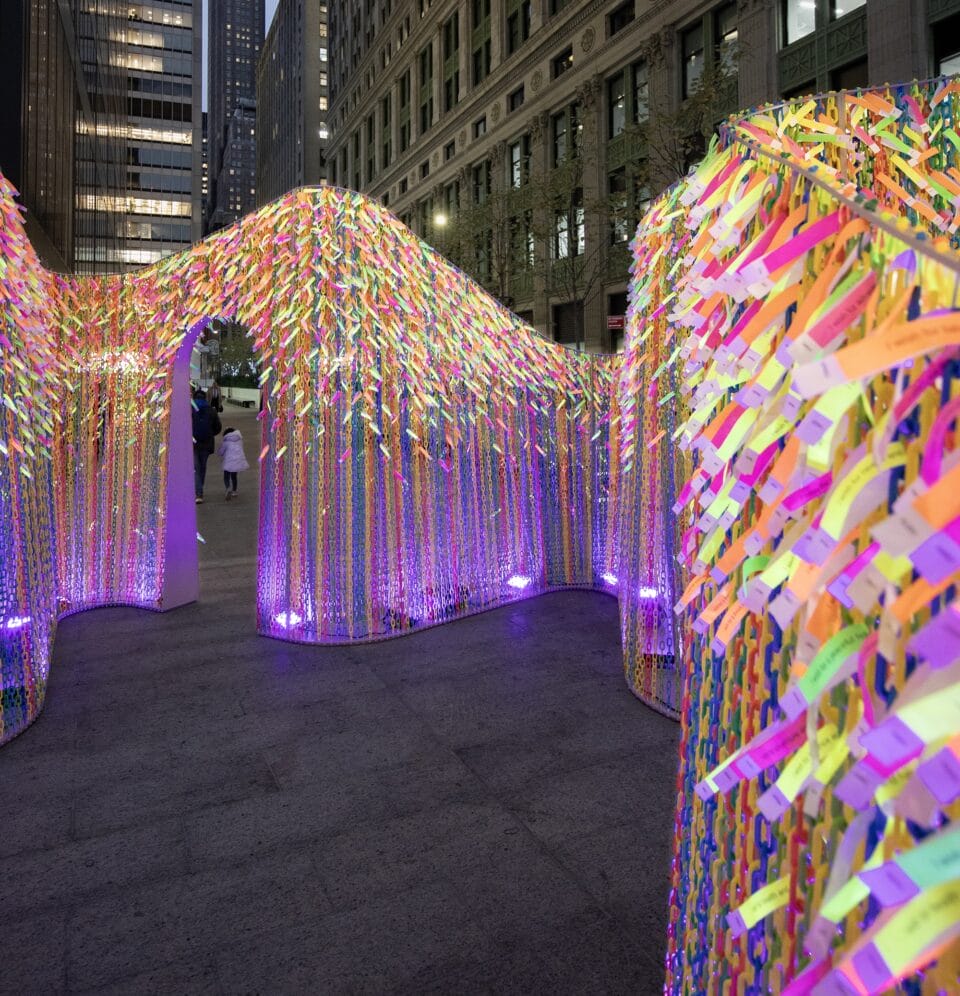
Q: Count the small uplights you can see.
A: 5